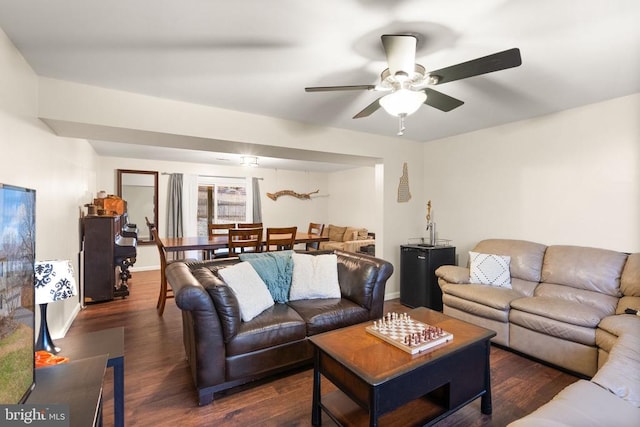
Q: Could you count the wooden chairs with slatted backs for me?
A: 6